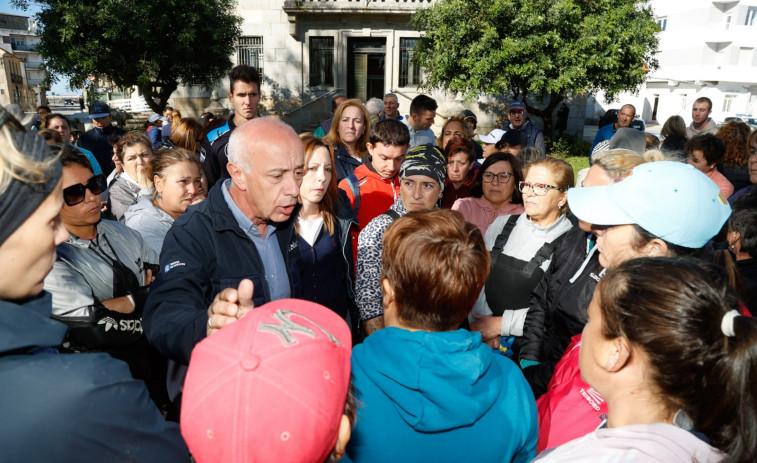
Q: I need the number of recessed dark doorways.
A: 1